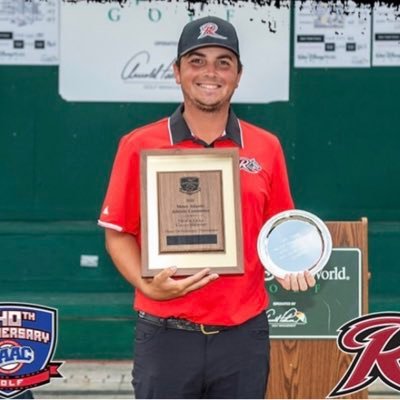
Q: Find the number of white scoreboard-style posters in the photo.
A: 3